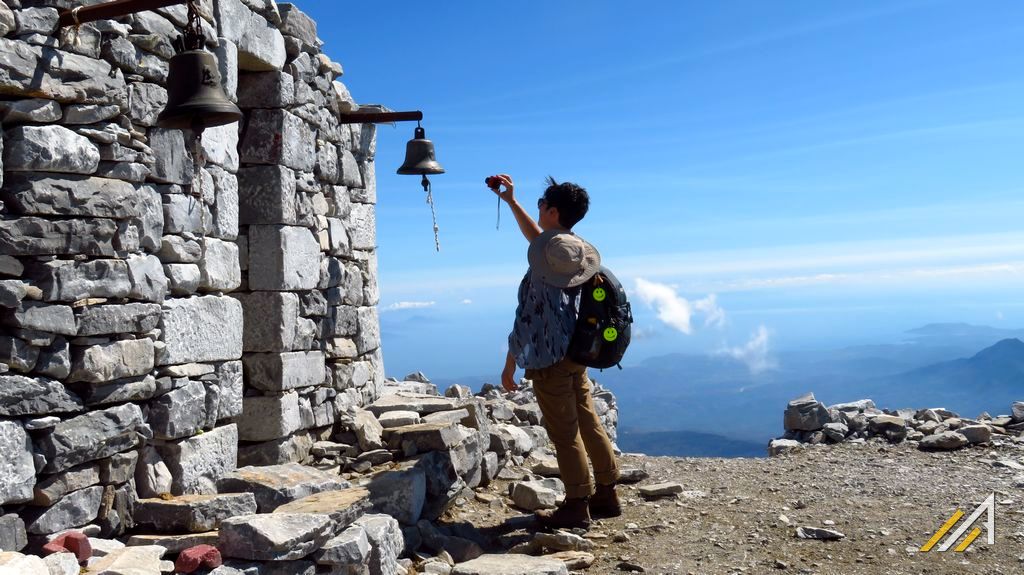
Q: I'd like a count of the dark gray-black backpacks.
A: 1